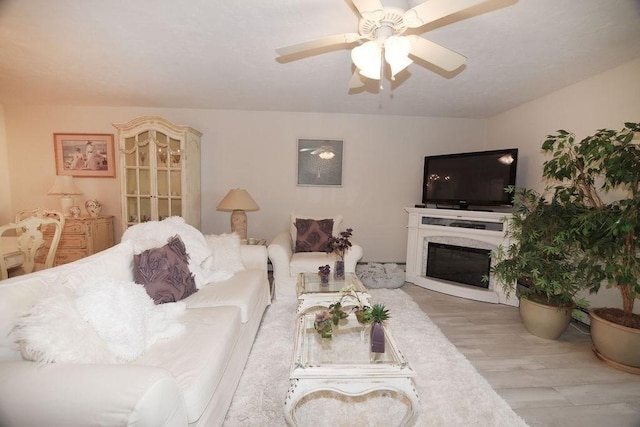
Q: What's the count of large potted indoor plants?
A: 2